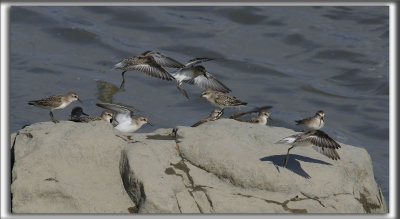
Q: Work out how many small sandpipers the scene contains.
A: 11